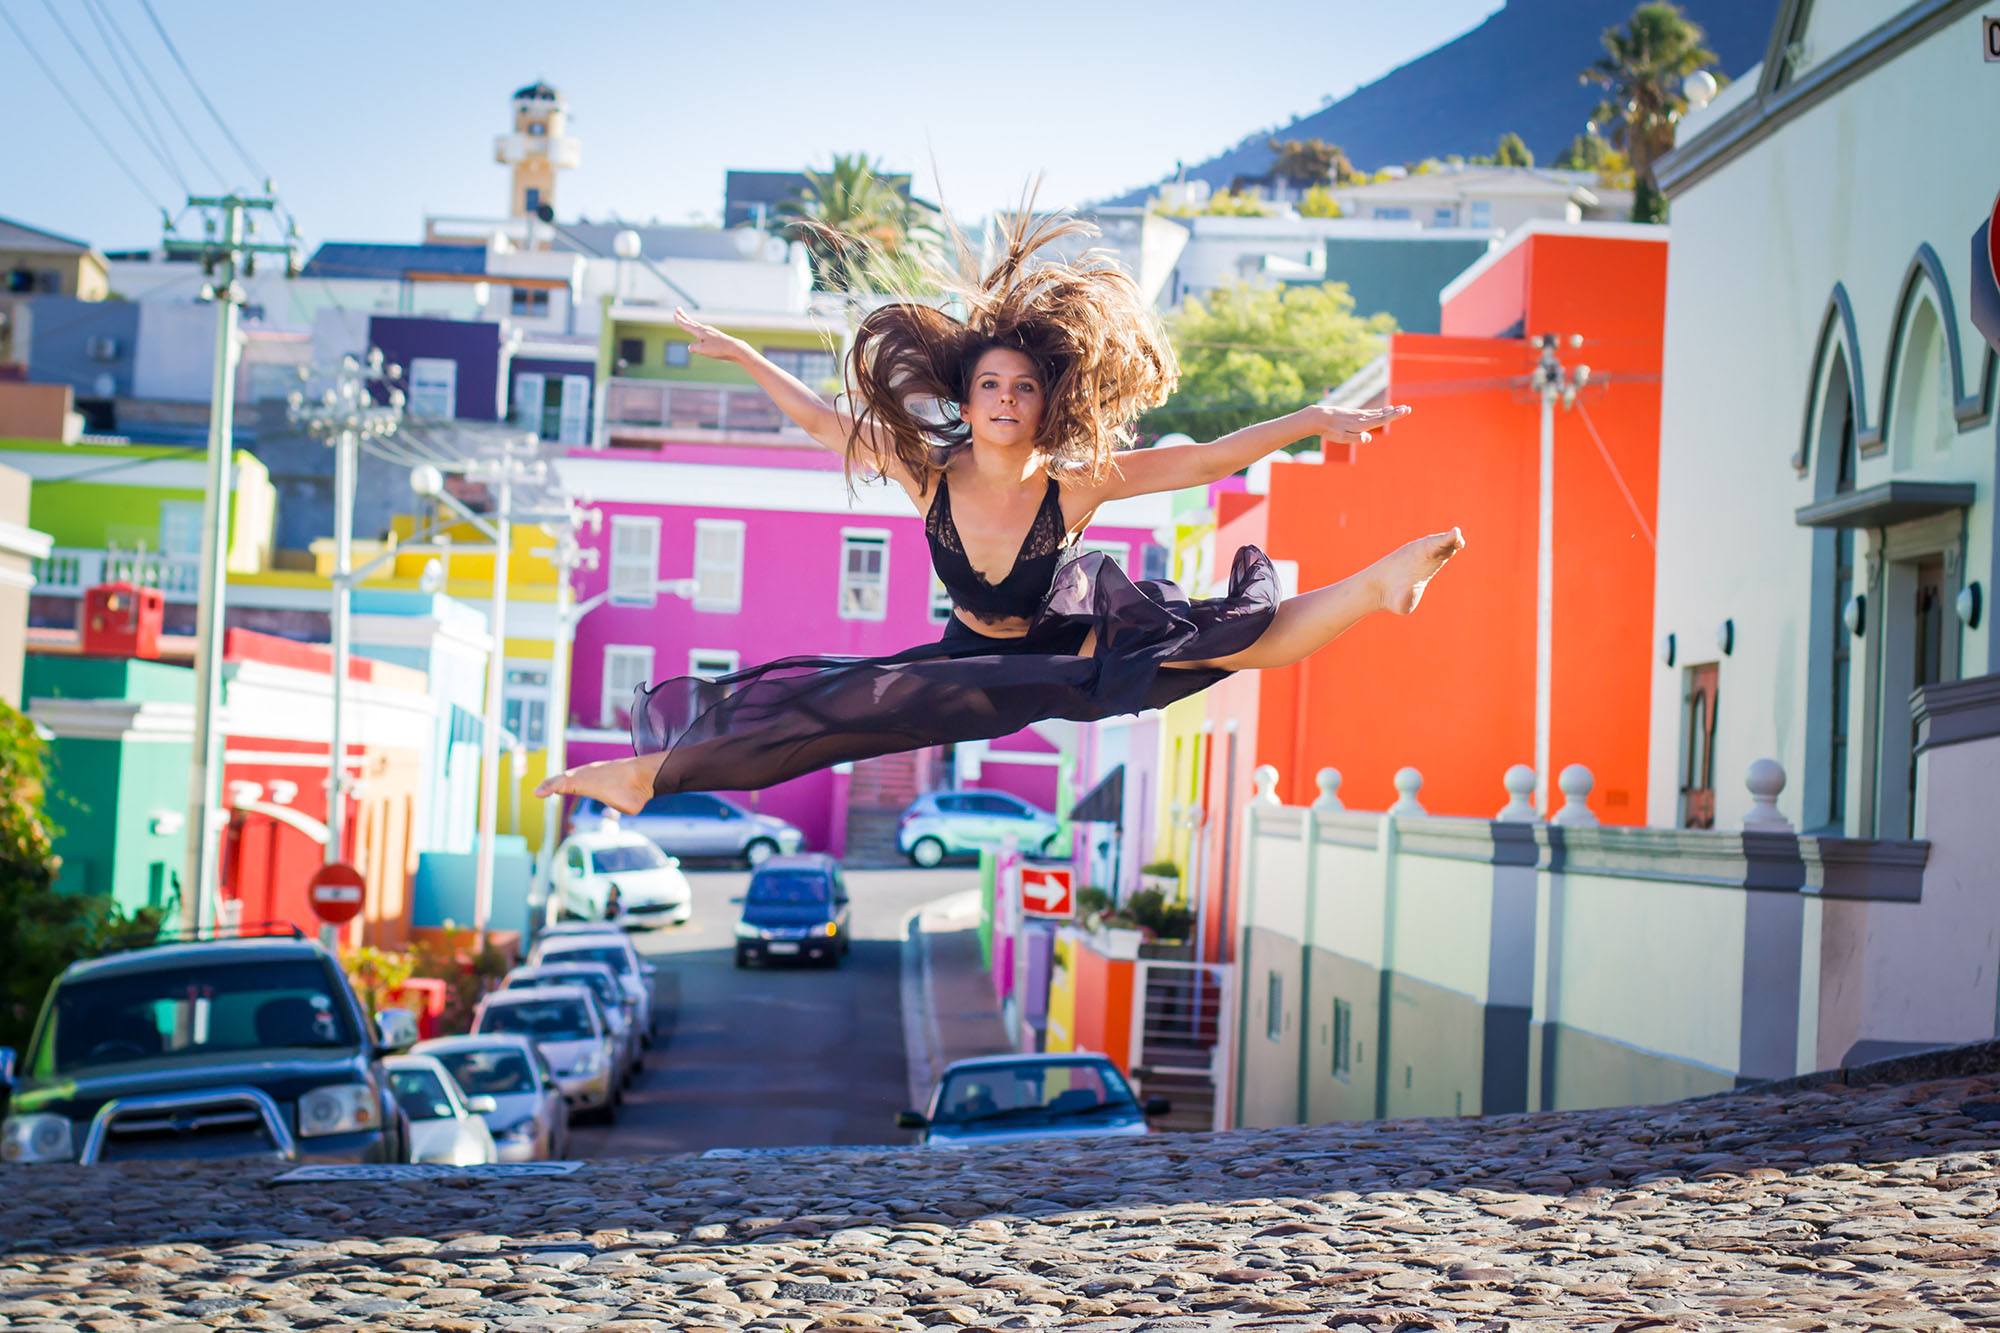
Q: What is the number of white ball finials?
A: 6